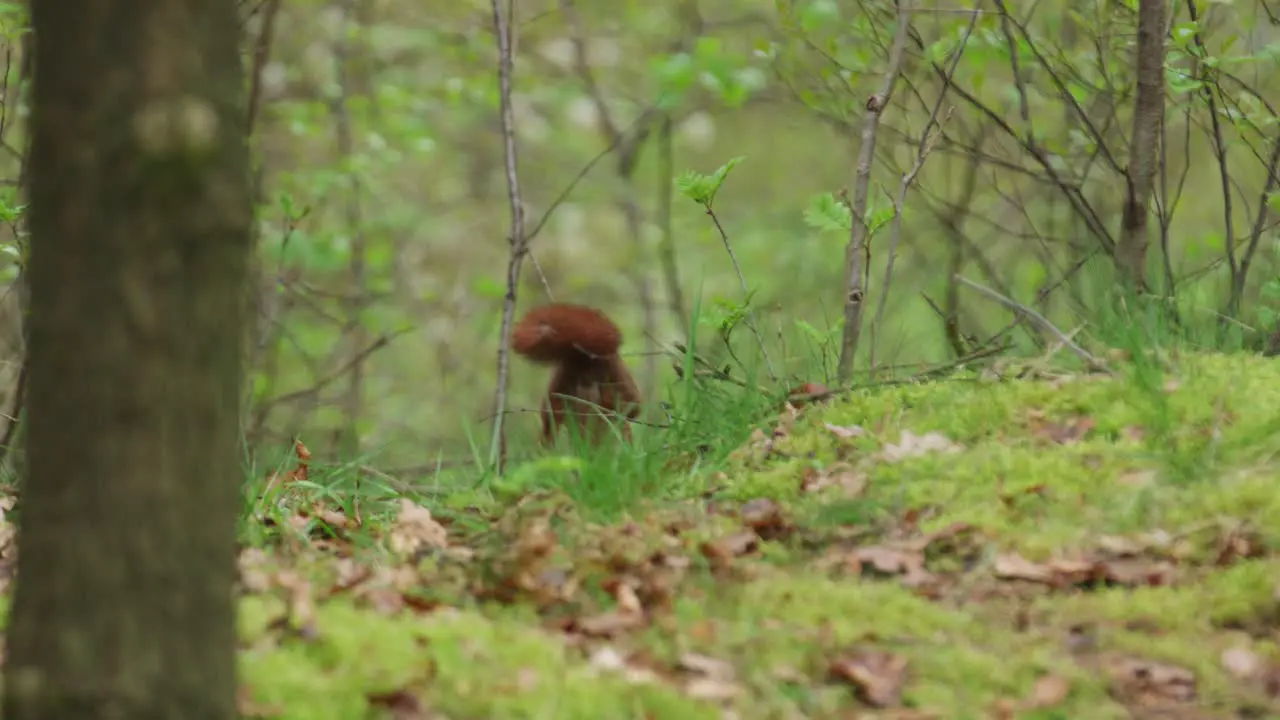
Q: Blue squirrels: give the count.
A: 0